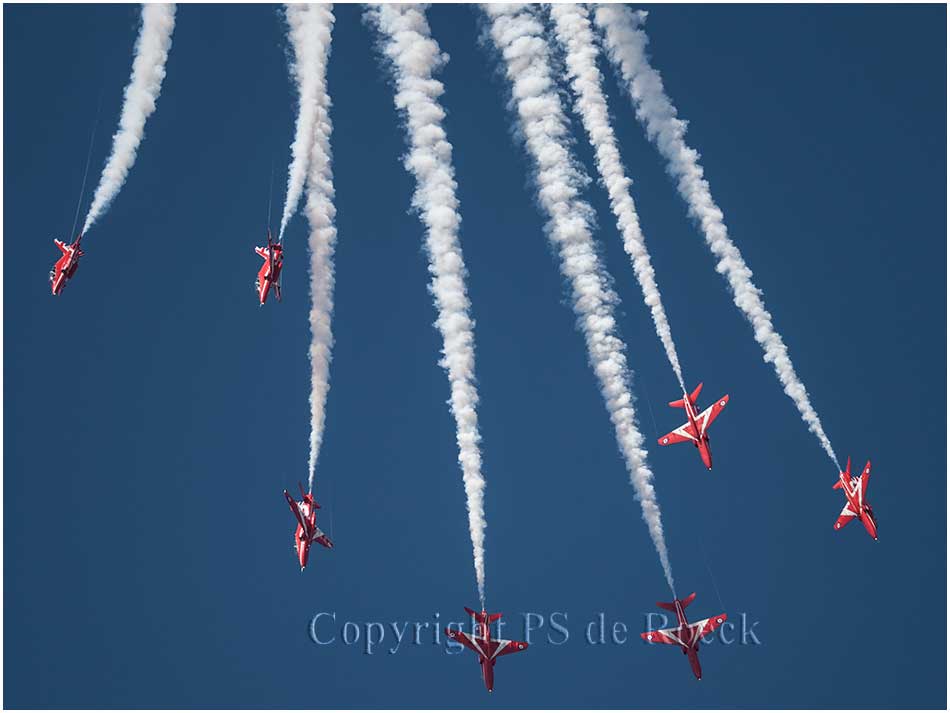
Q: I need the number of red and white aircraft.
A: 7